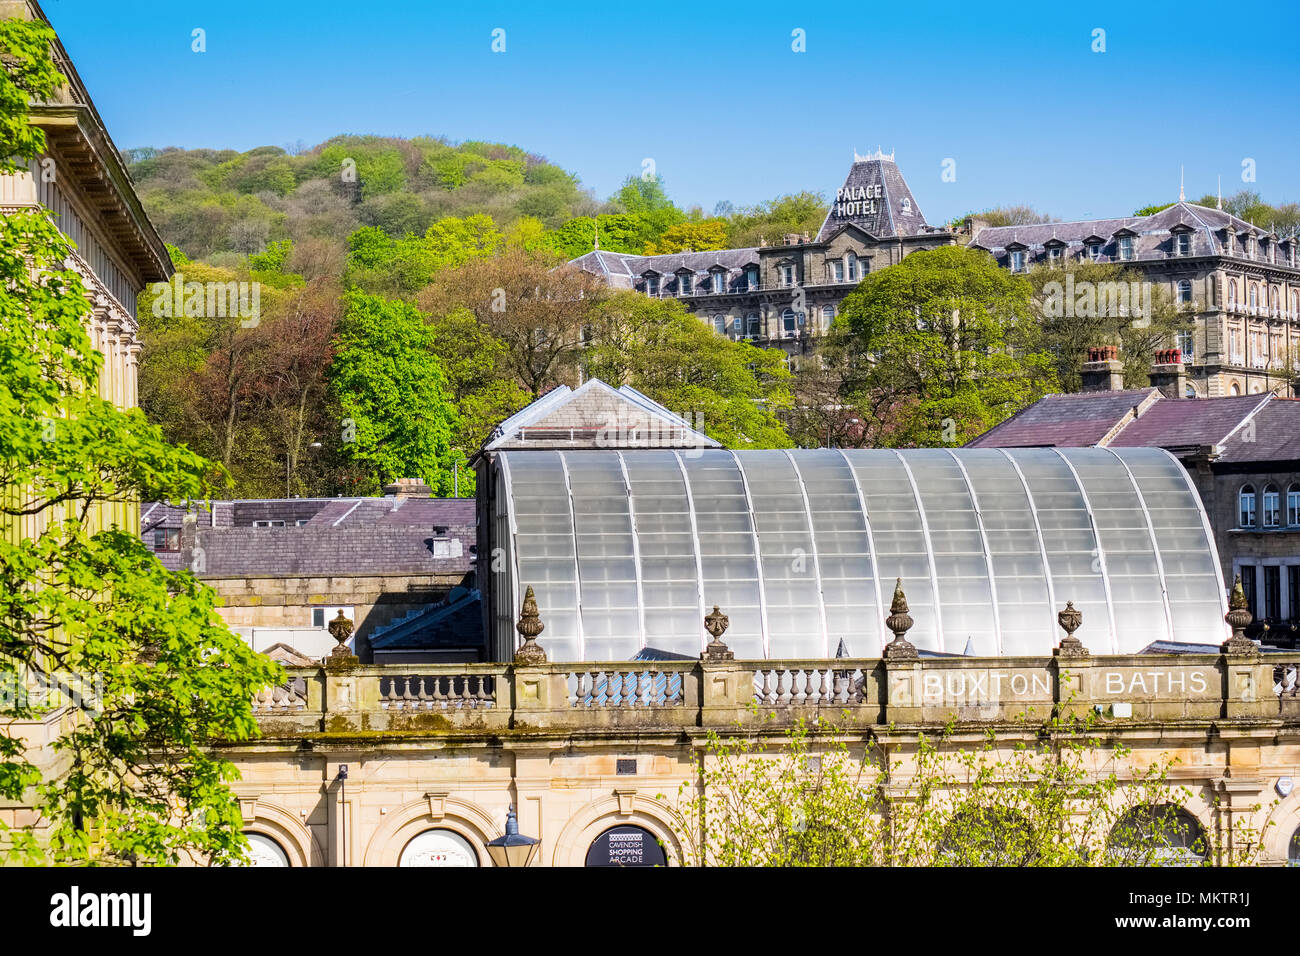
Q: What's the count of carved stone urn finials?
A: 6